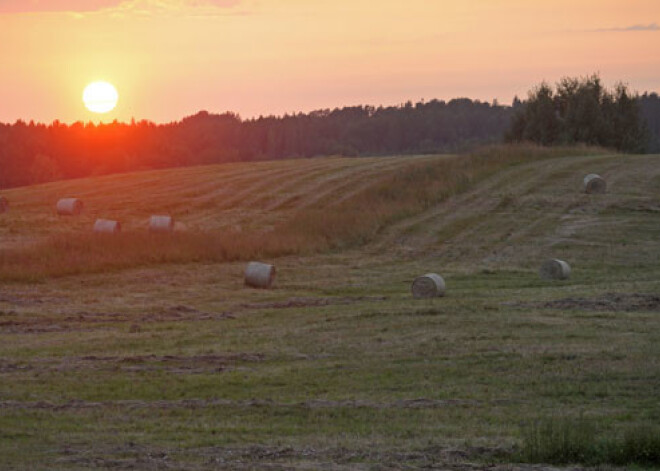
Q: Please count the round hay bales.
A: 8